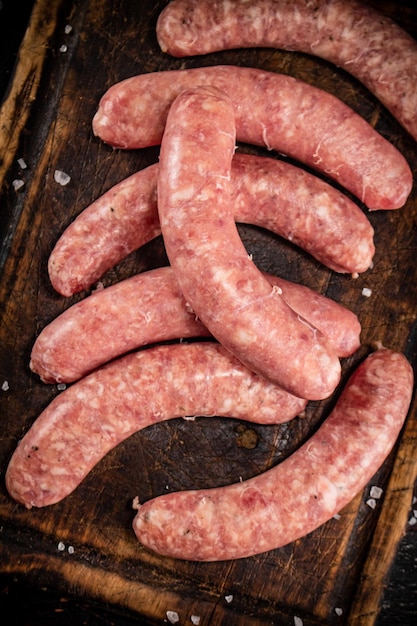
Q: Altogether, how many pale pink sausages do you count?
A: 7